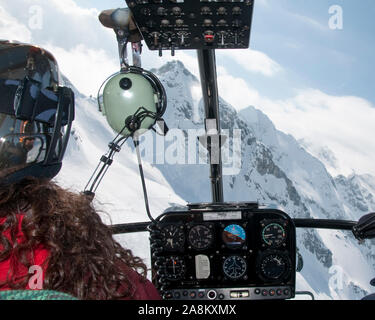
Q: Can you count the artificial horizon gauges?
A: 1